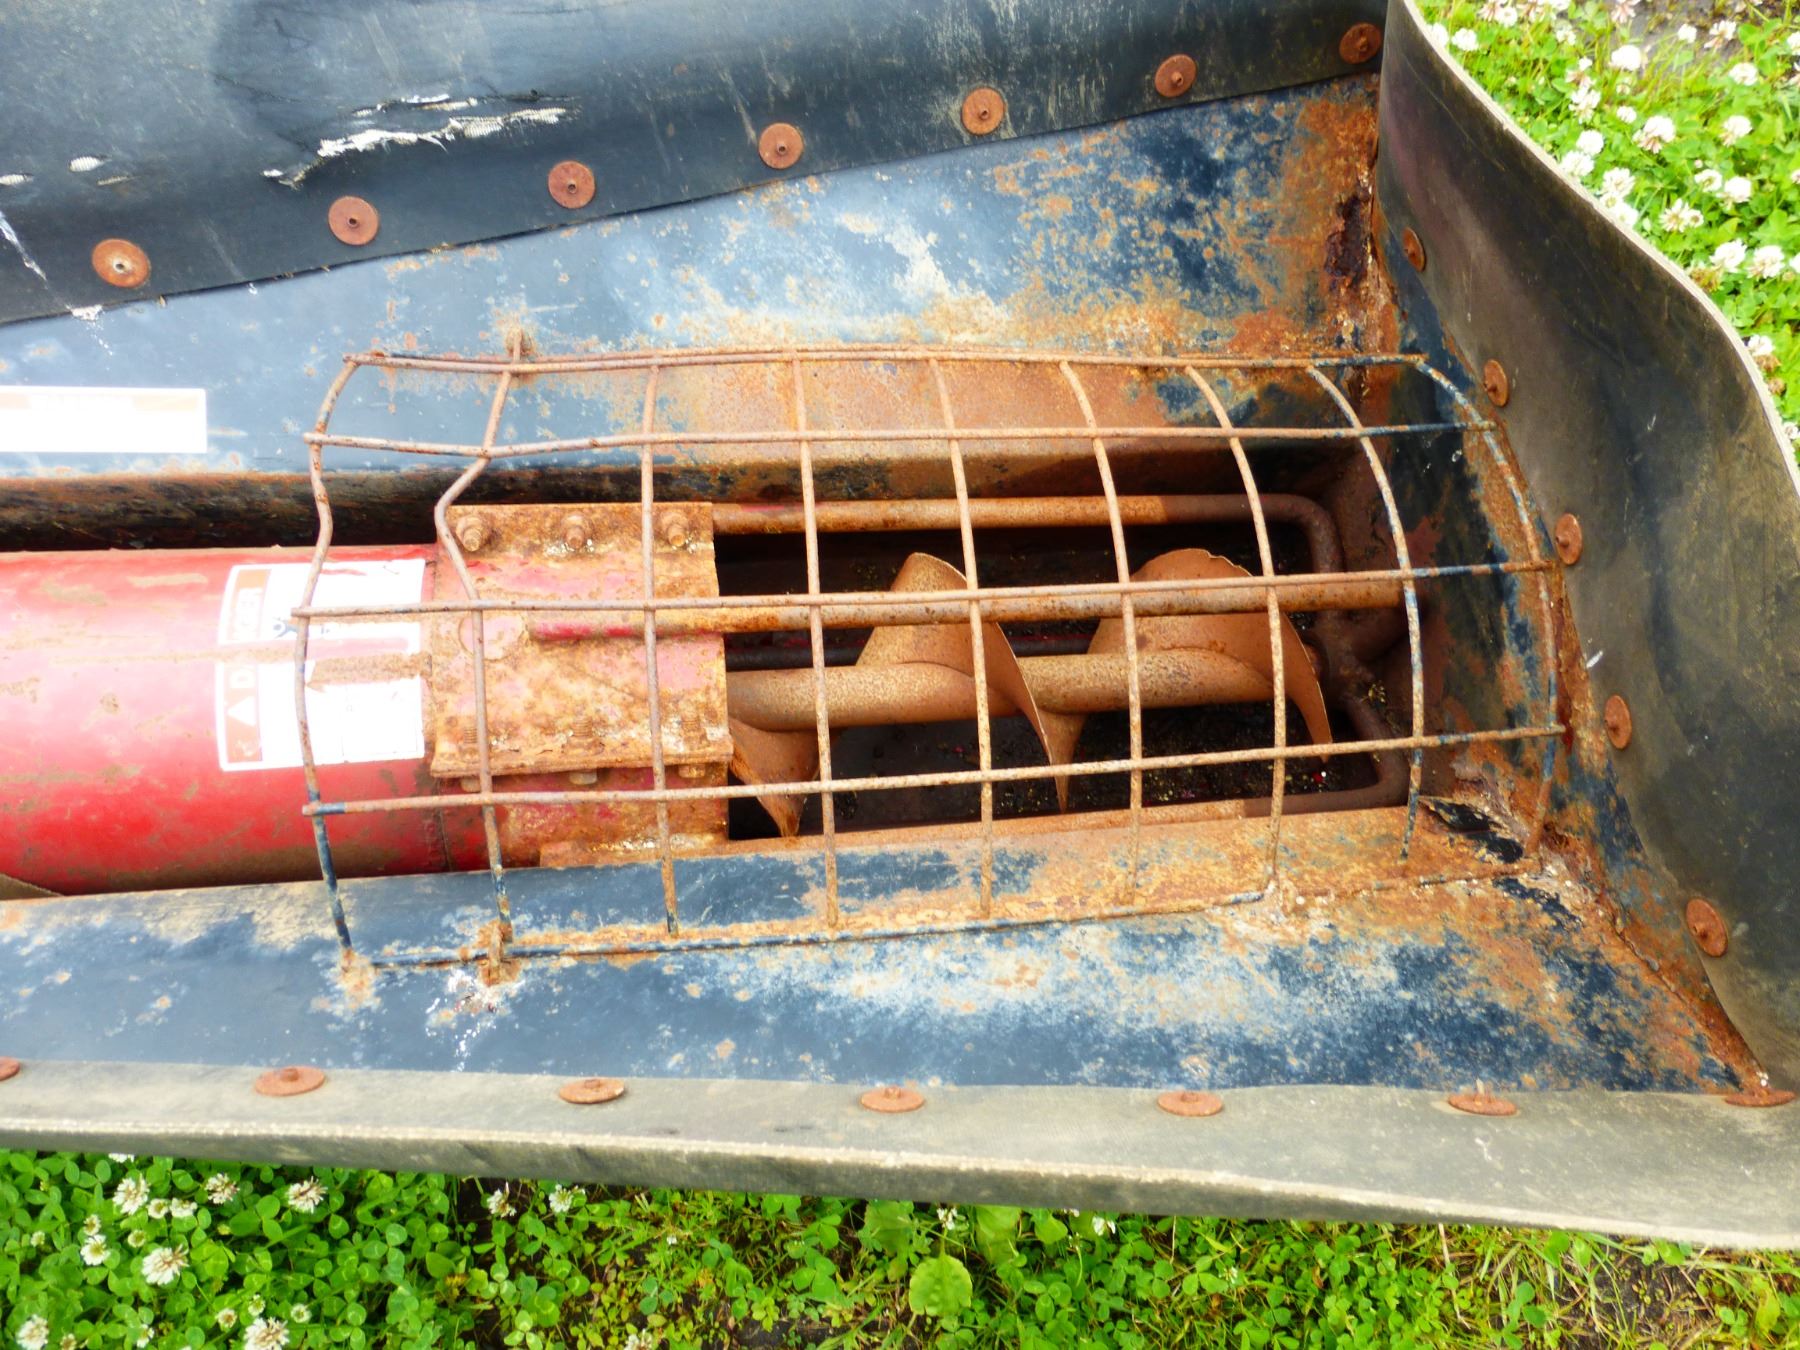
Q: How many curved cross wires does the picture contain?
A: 9